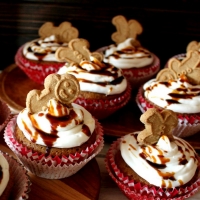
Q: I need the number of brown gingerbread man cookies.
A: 7